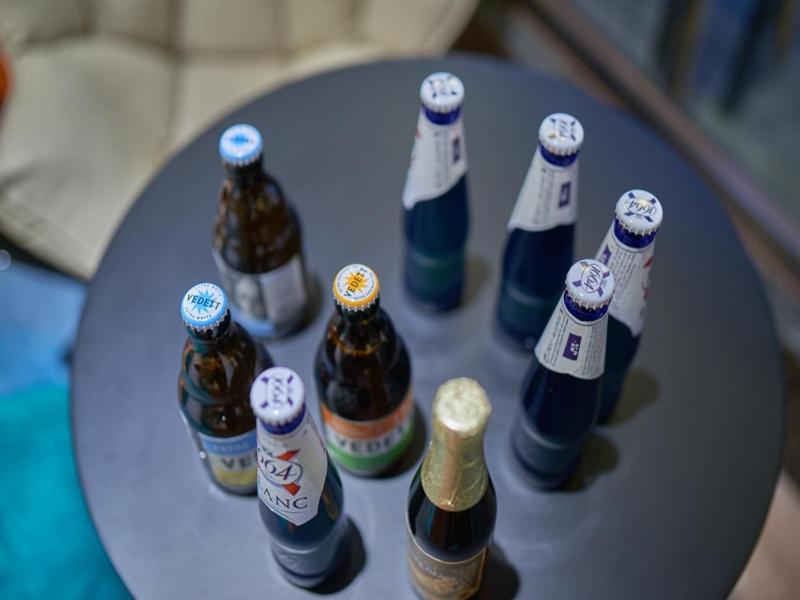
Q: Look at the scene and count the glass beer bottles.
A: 9